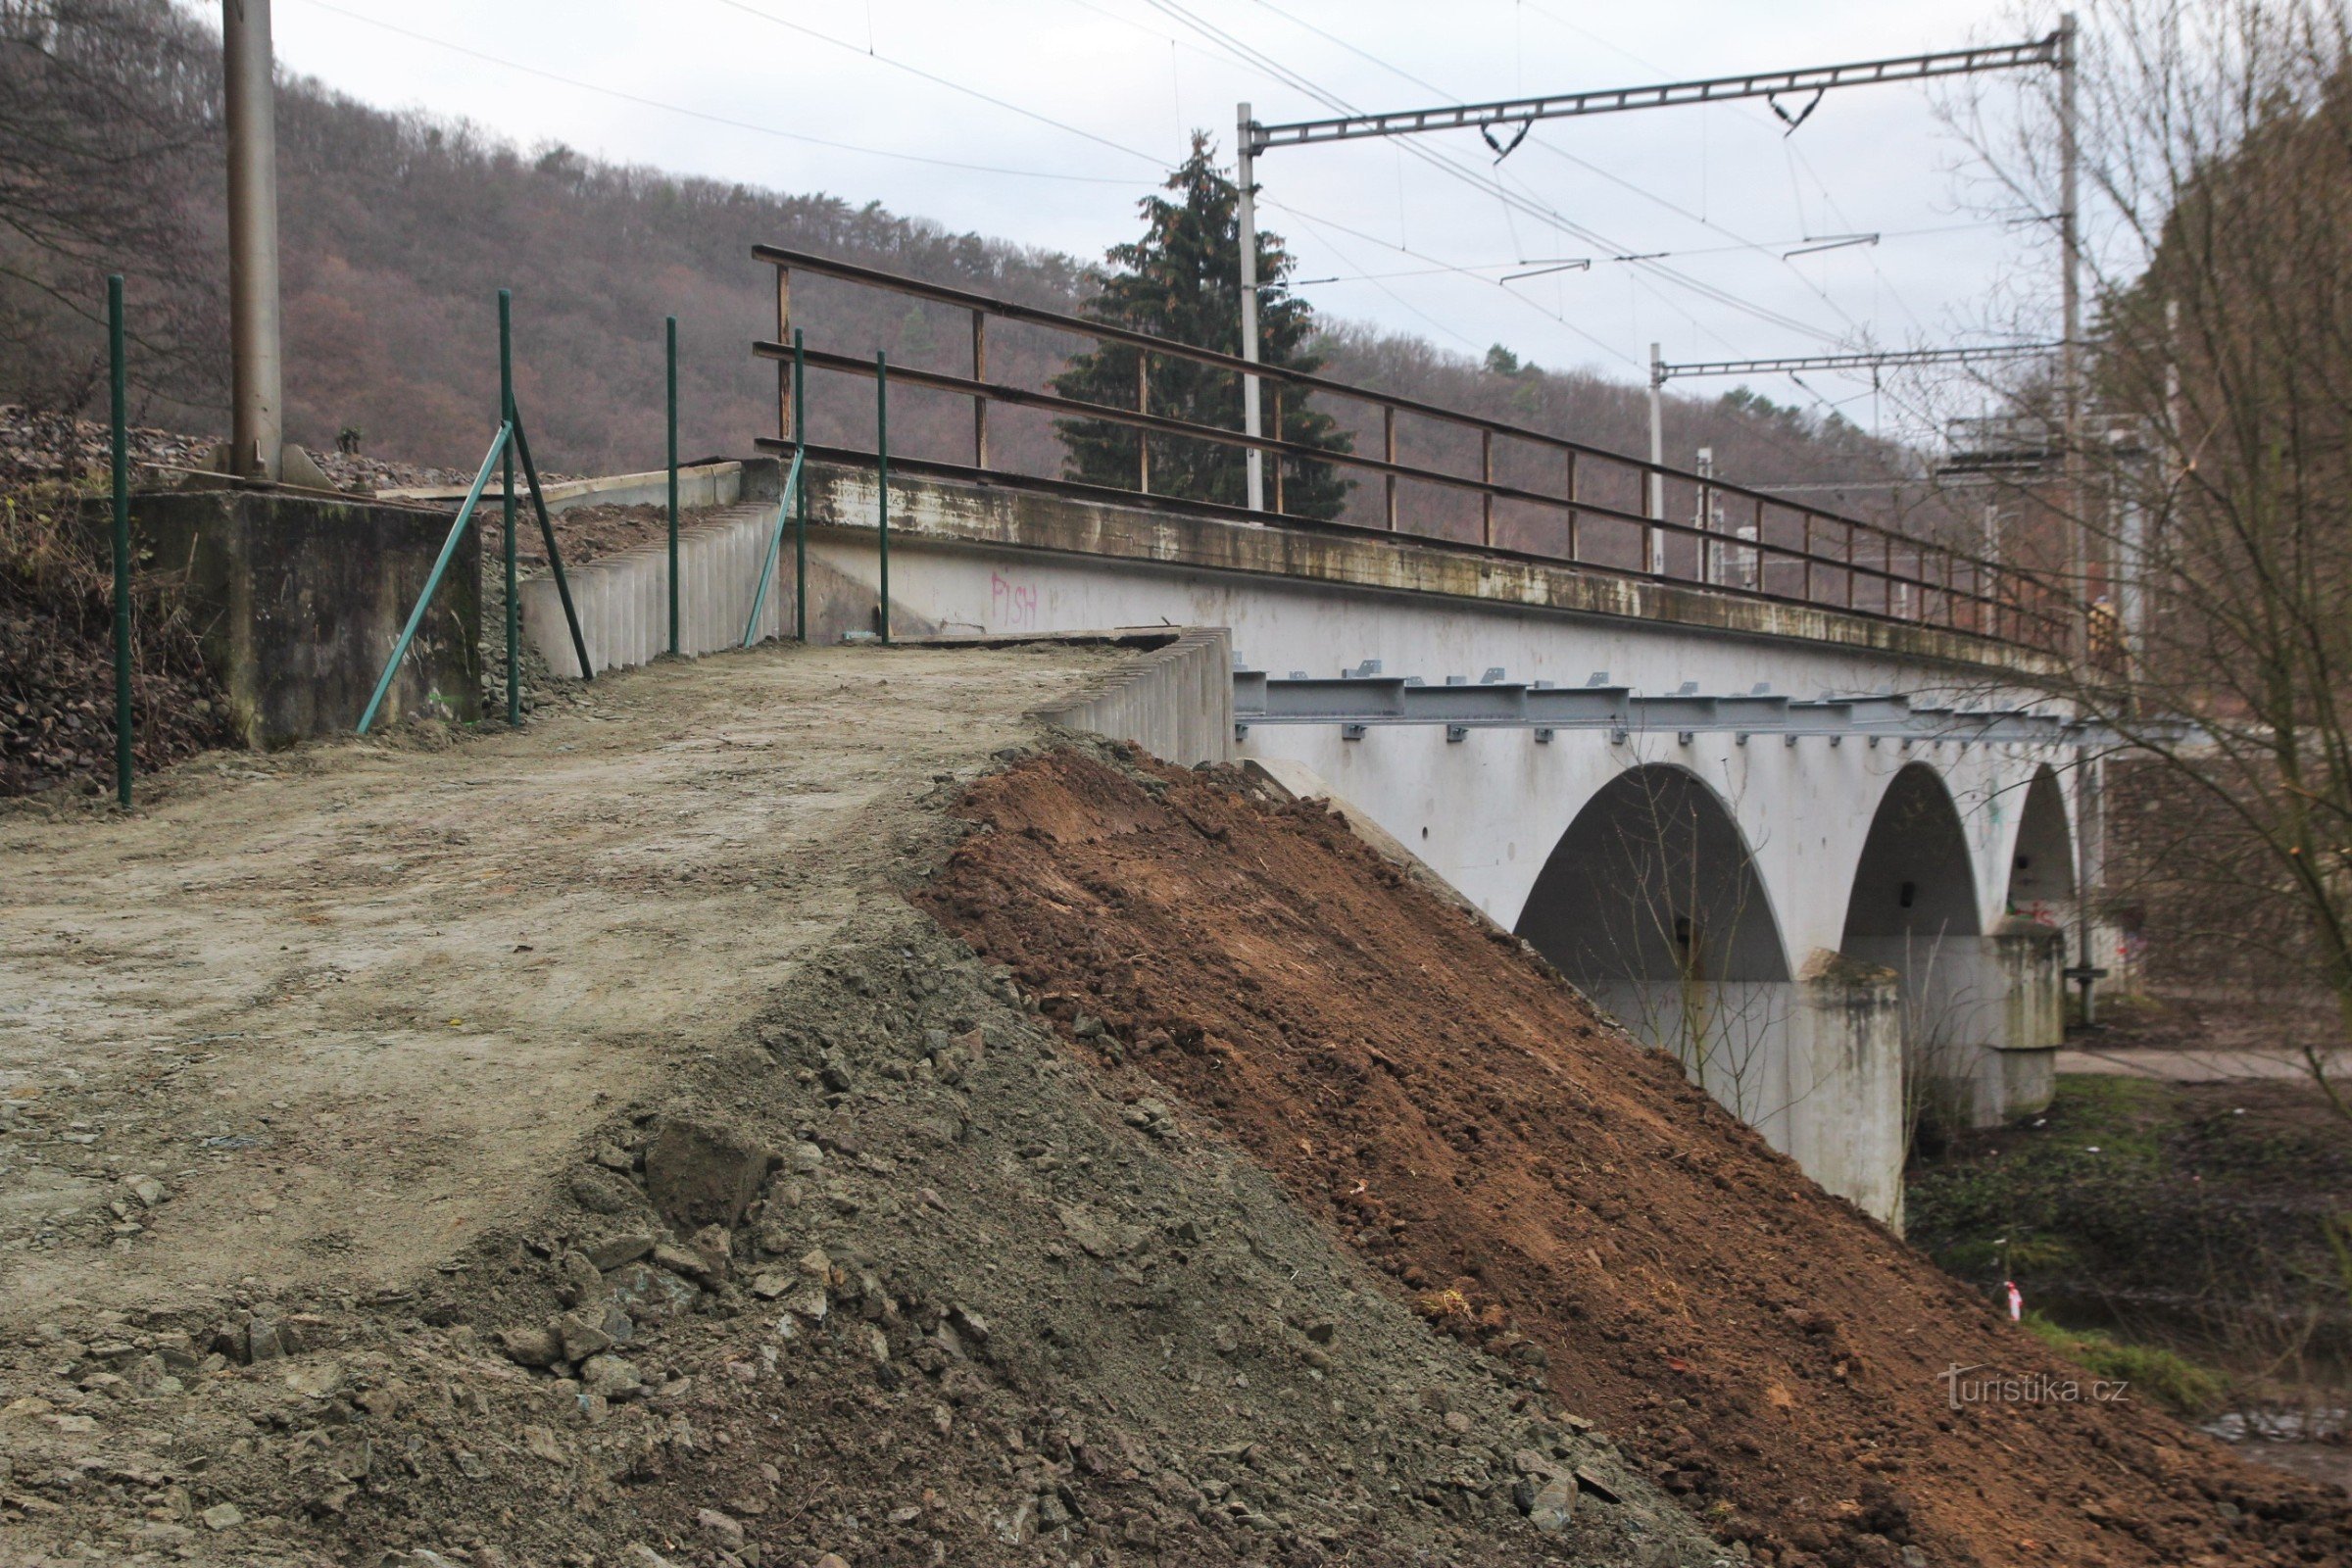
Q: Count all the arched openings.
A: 3